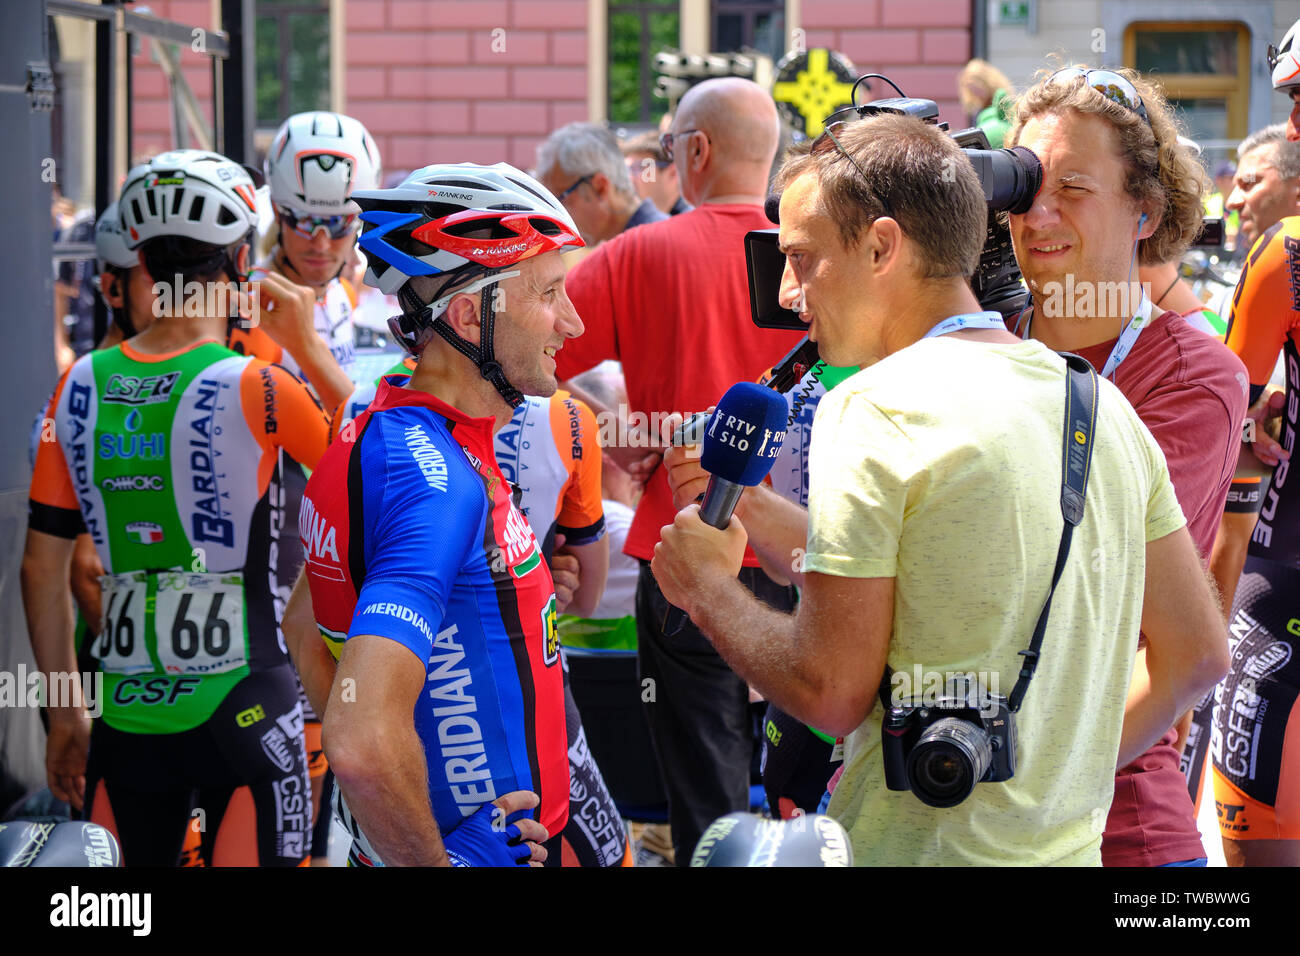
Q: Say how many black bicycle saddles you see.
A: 2